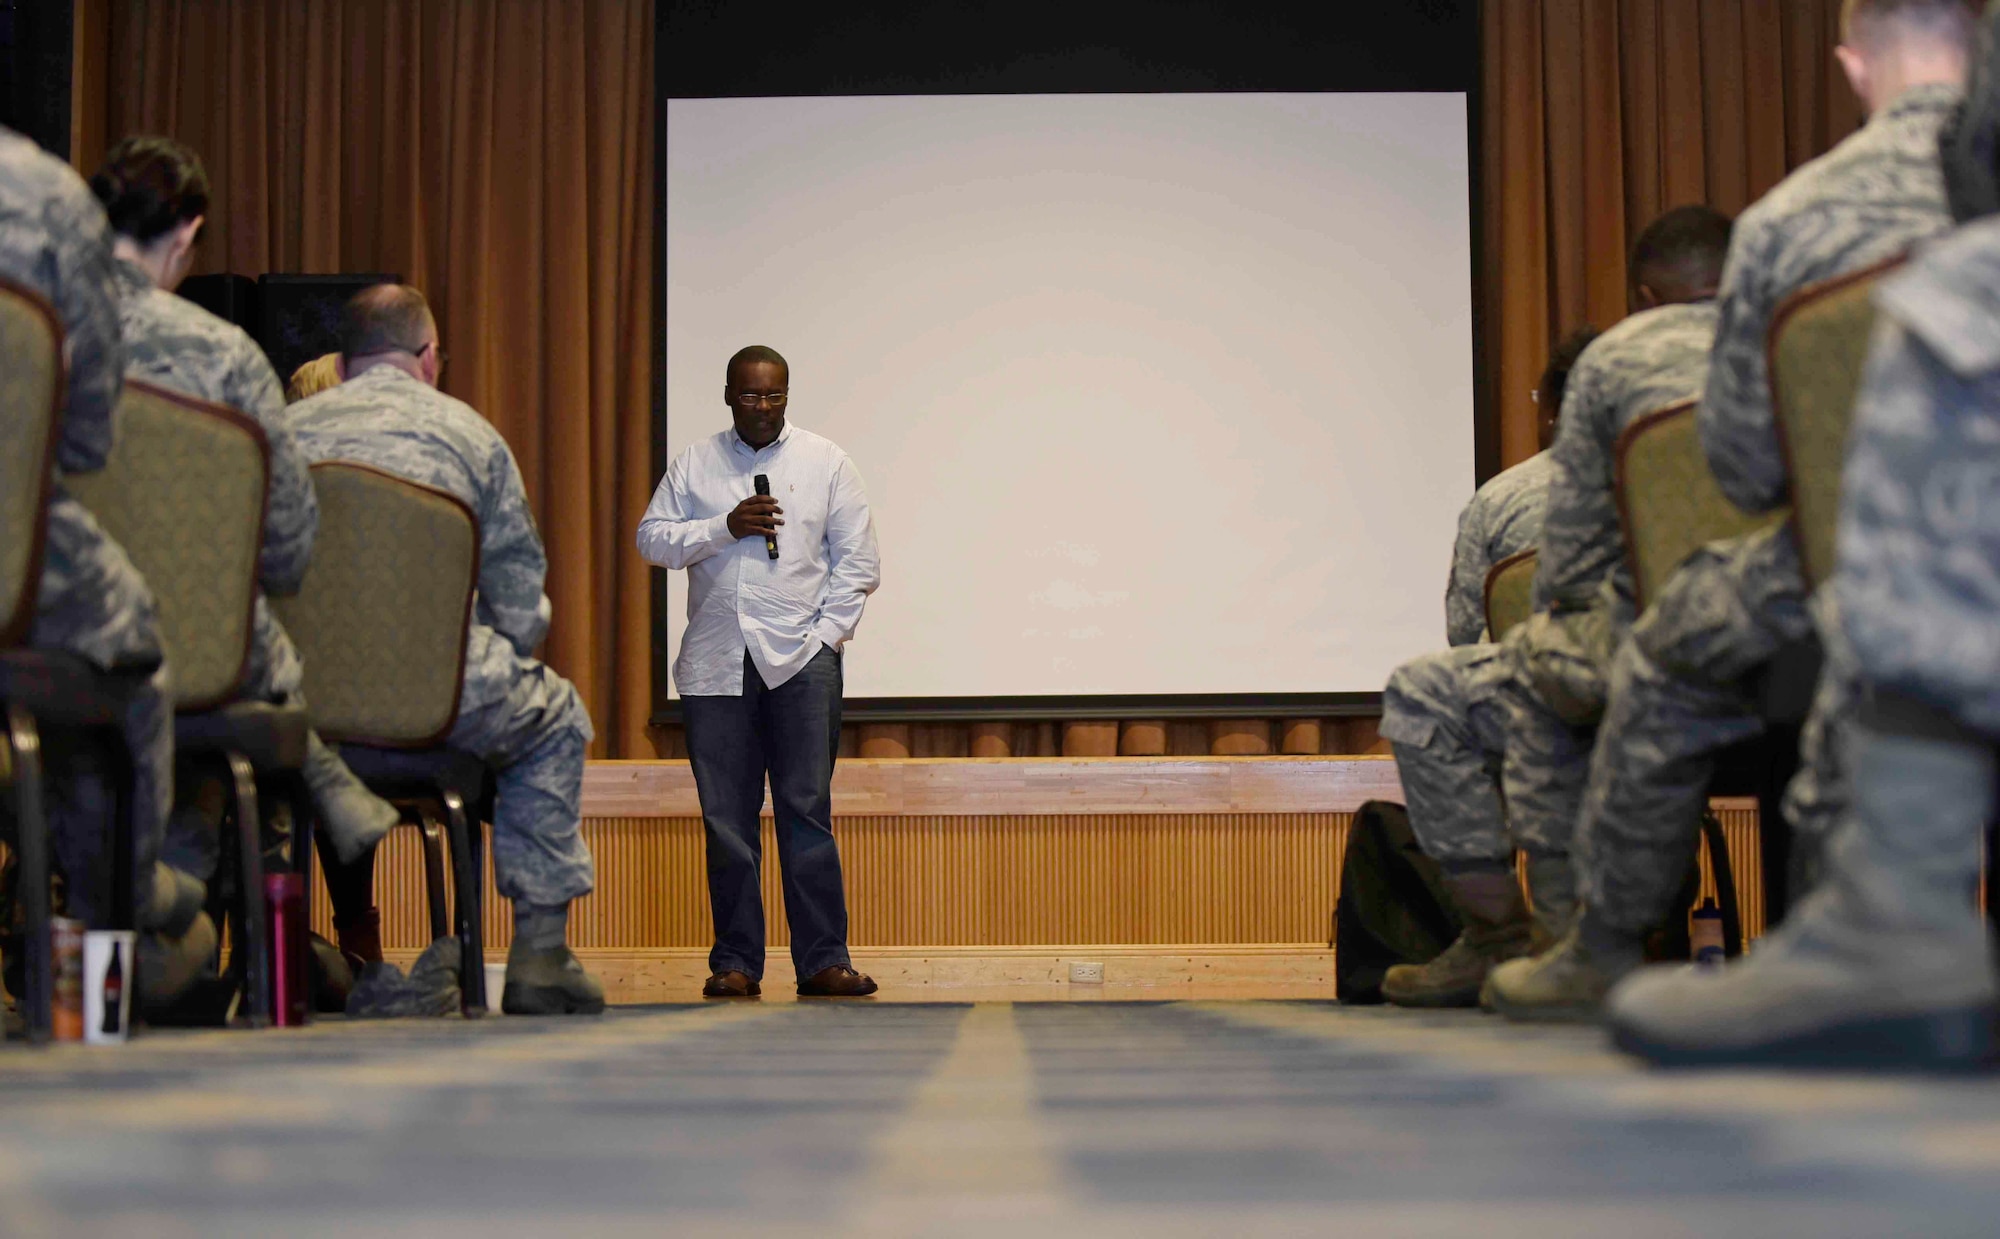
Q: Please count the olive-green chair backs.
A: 6